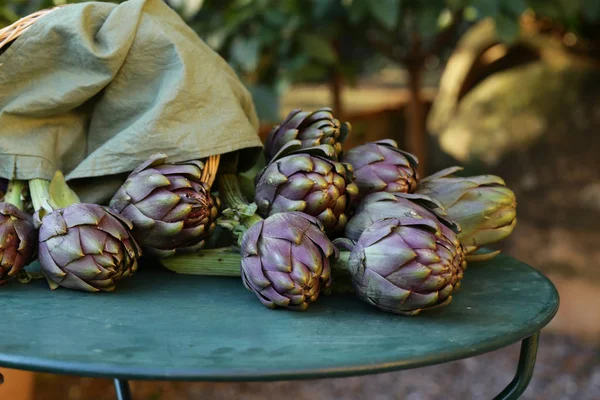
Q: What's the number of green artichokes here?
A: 1